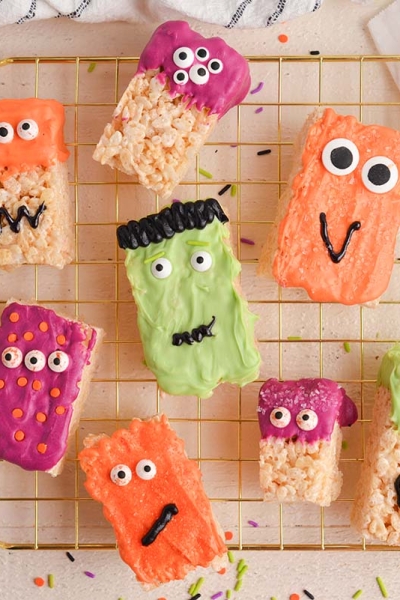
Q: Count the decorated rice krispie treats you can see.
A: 8